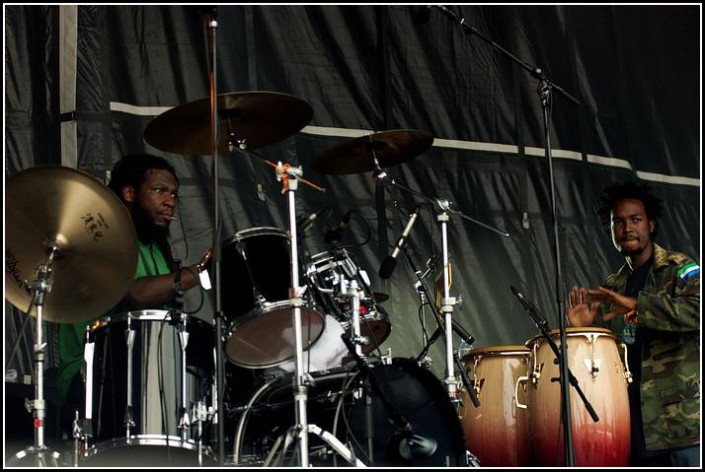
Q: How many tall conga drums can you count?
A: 2